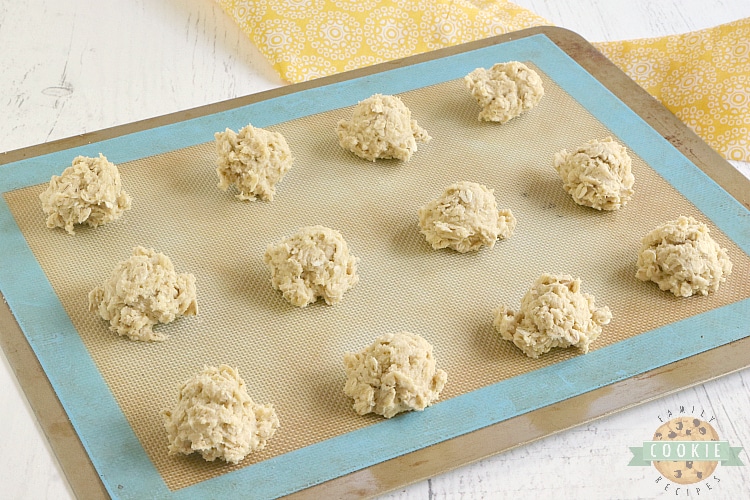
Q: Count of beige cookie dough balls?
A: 12